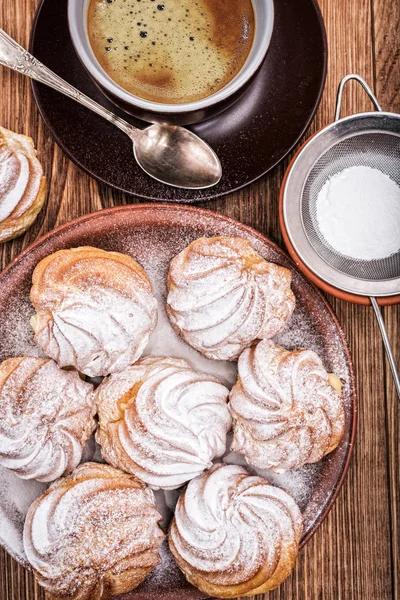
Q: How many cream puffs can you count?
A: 8